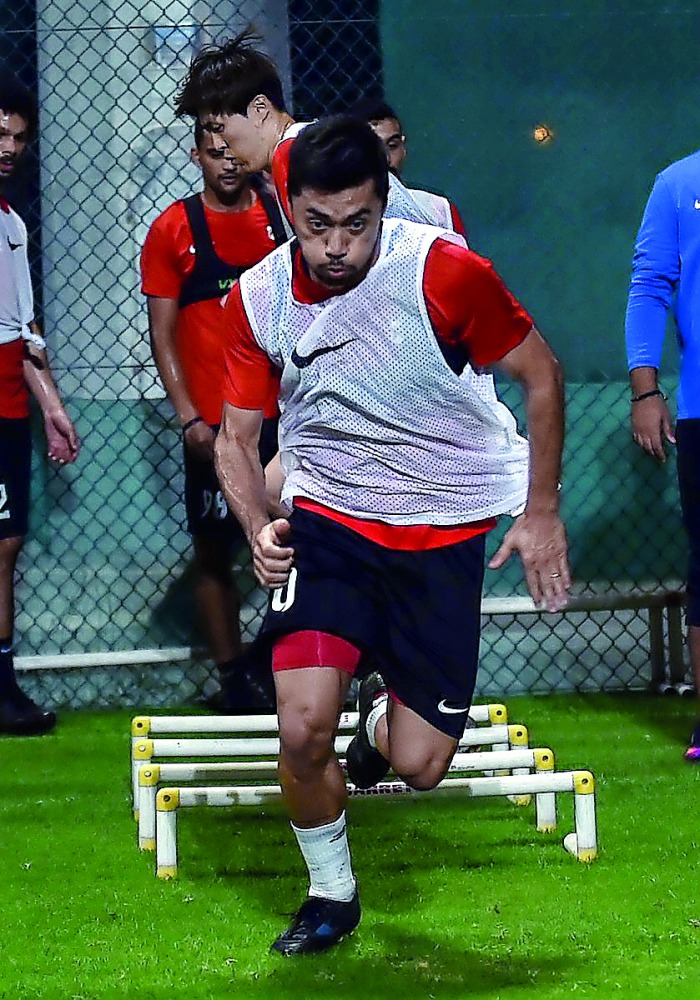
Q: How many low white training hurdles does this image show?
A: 4